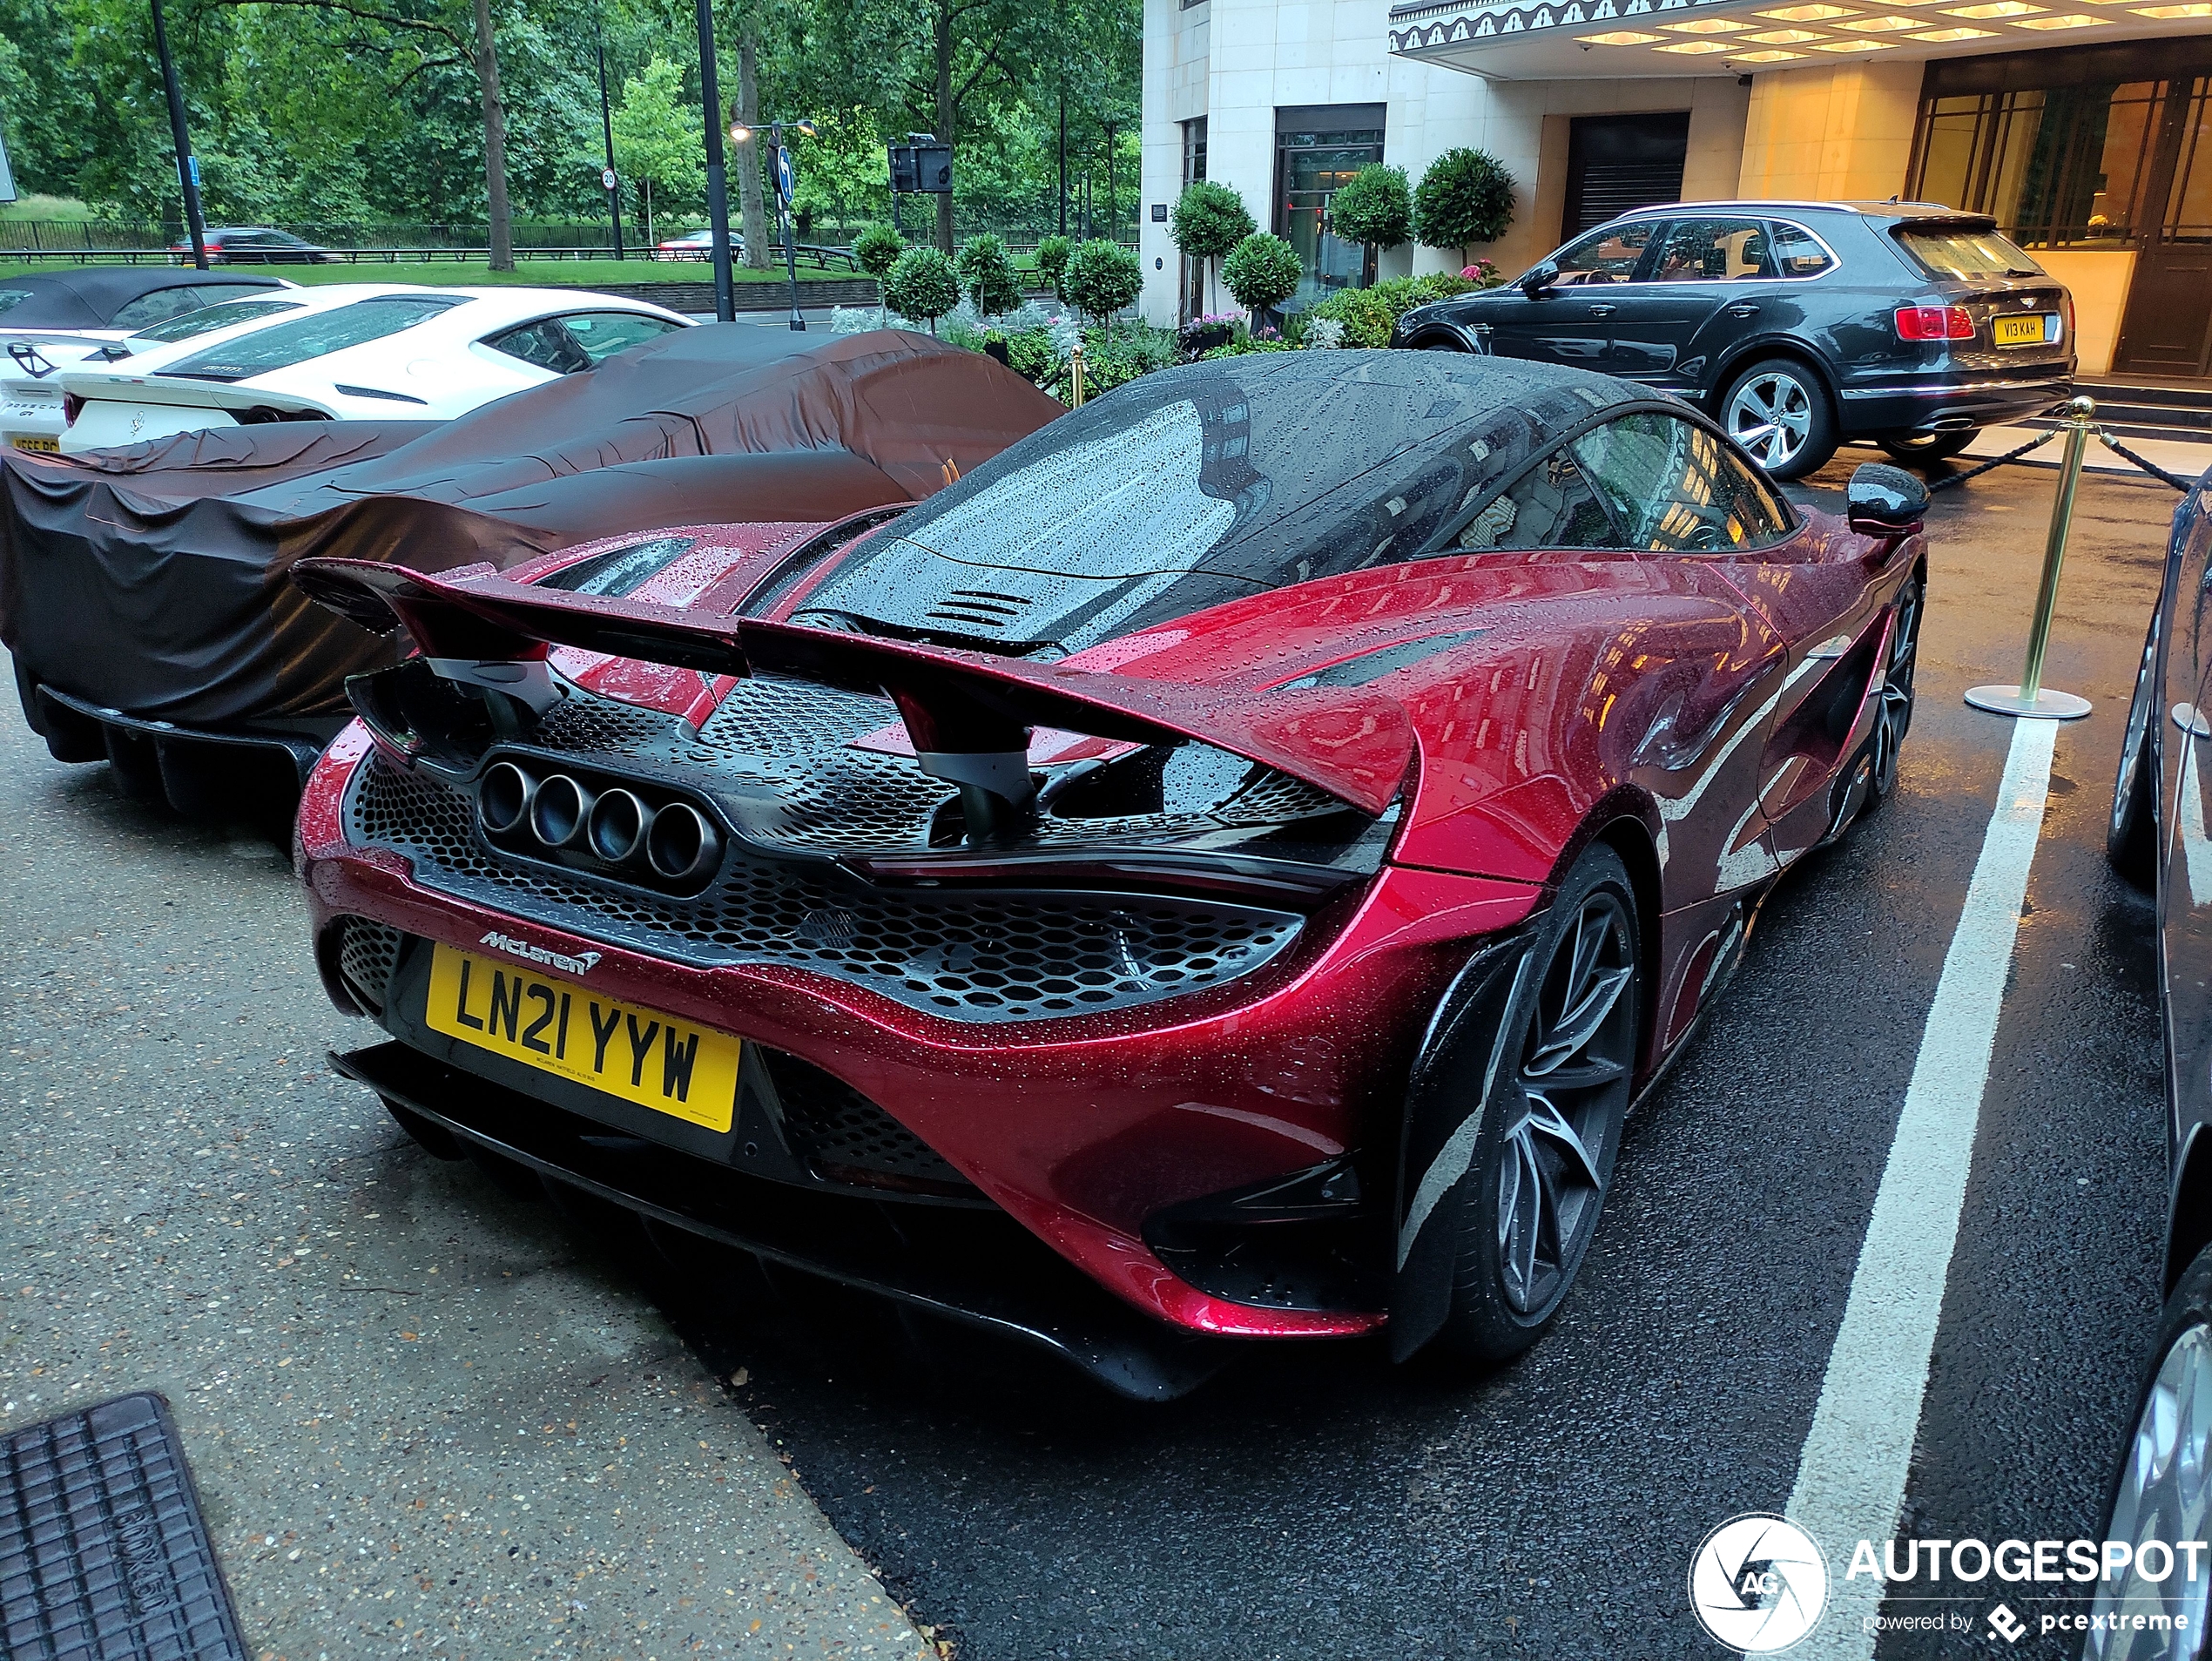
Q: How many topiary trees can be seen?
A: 9